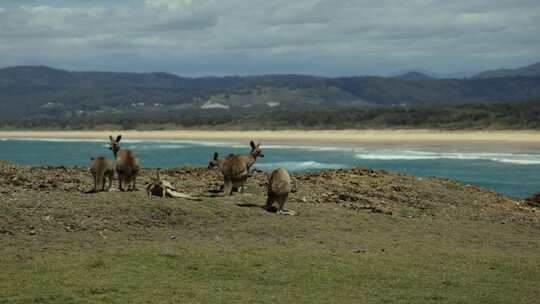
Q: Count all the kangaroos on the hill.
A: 5